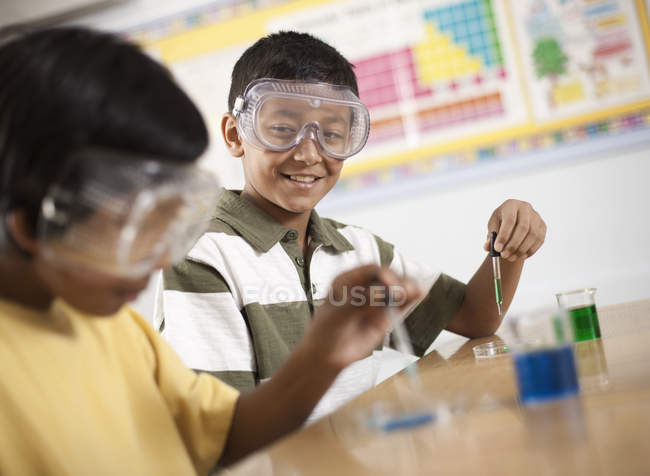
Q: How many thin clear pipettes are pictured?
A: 2